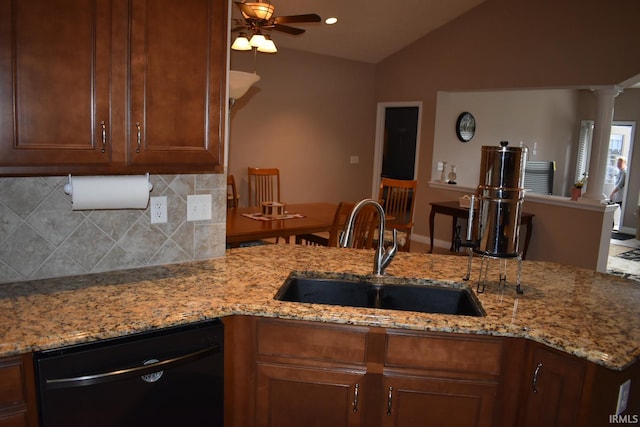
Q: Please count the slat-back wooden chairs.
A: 4